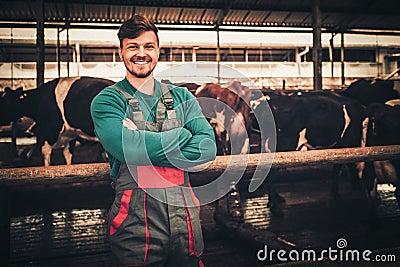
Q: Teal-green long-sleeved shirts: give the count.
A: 1